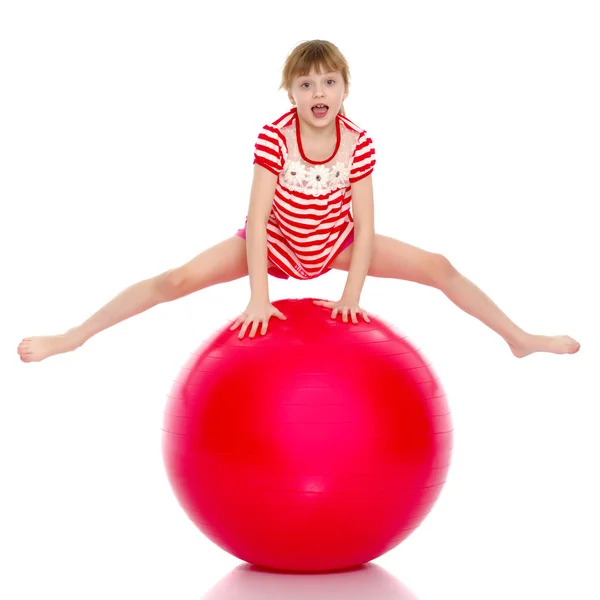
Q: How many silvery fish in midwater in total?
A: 0